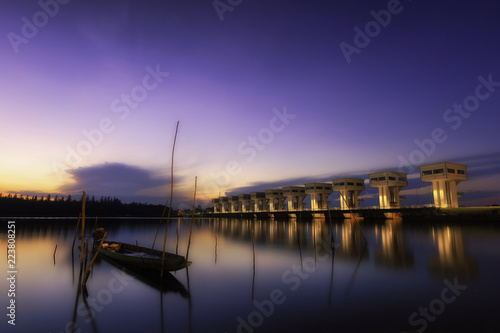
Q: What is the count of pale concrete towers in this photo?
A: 11